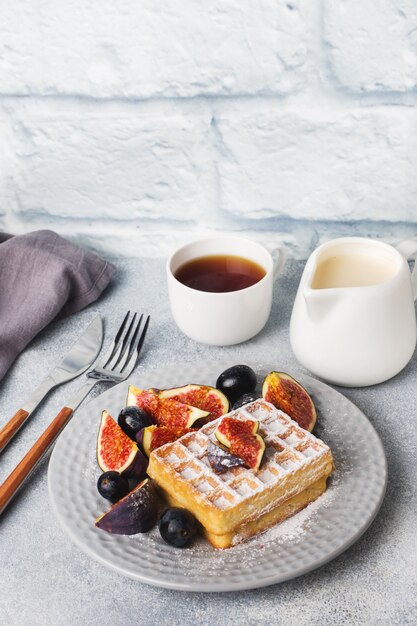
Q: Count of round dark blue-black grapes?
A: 5